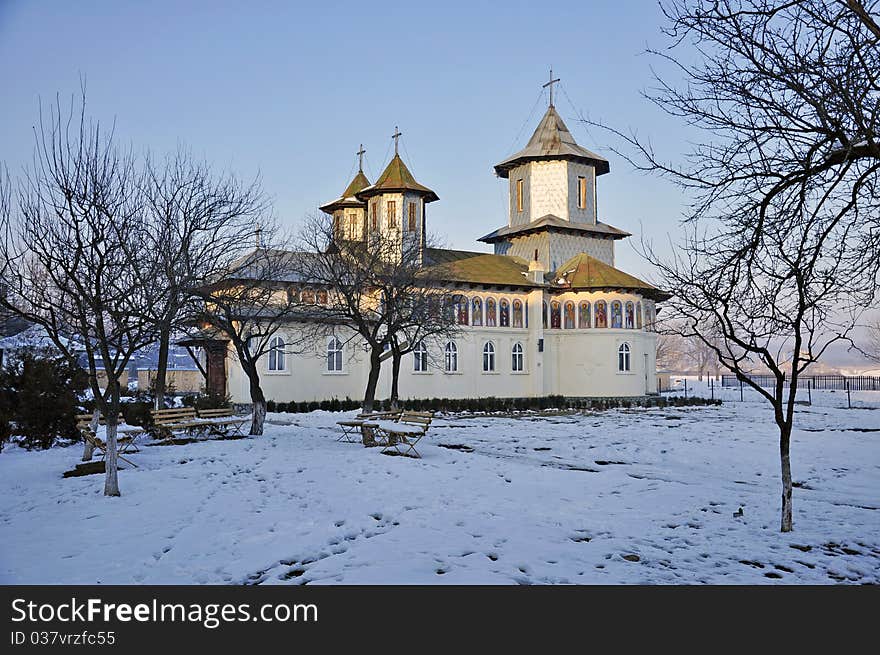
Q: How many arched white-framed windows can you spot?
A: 7